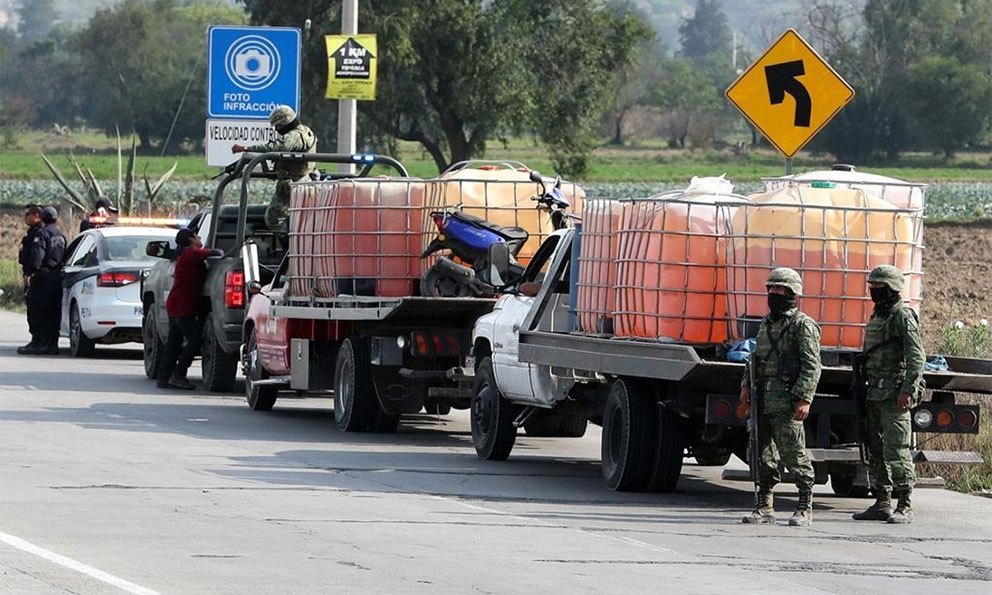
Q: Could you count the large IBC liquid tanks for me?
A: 6